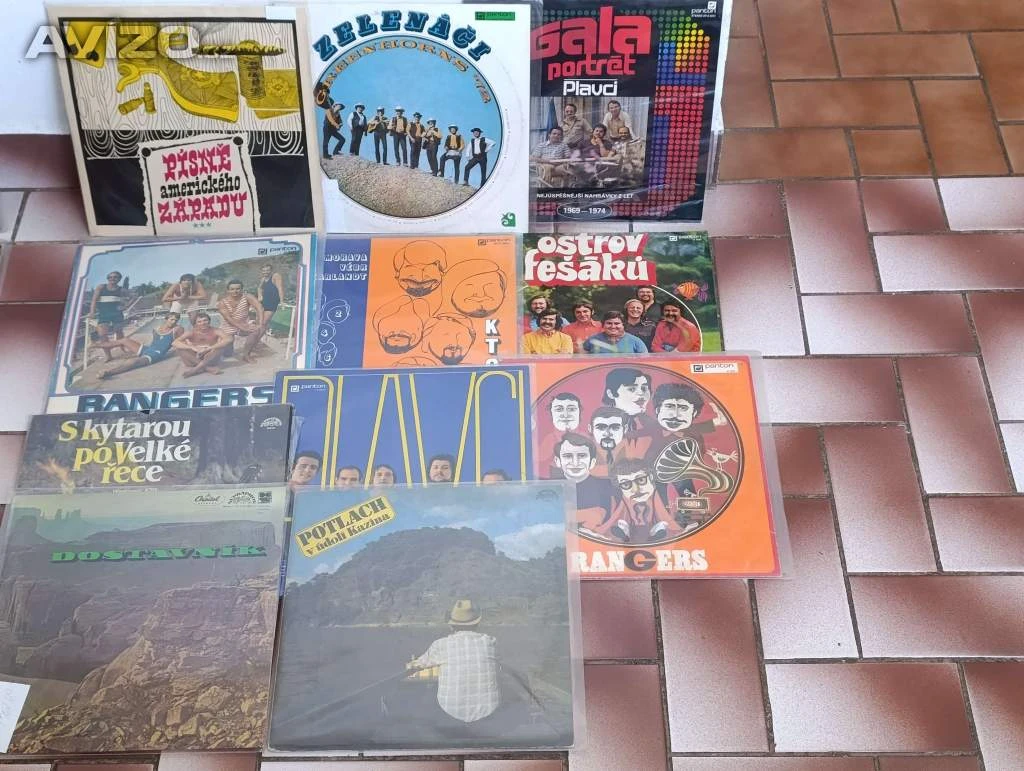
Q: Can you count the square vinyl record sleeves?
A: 11